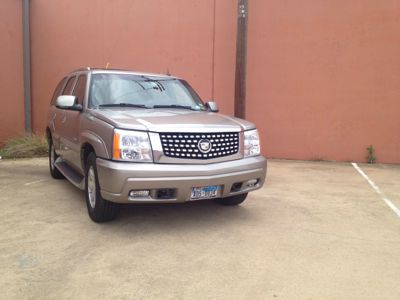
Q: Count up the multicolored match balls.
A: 0